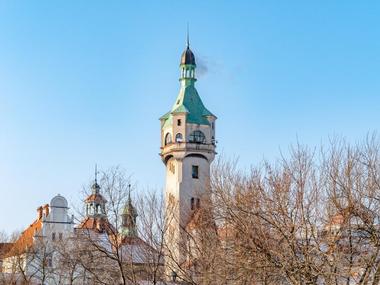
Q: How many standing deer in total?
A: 0